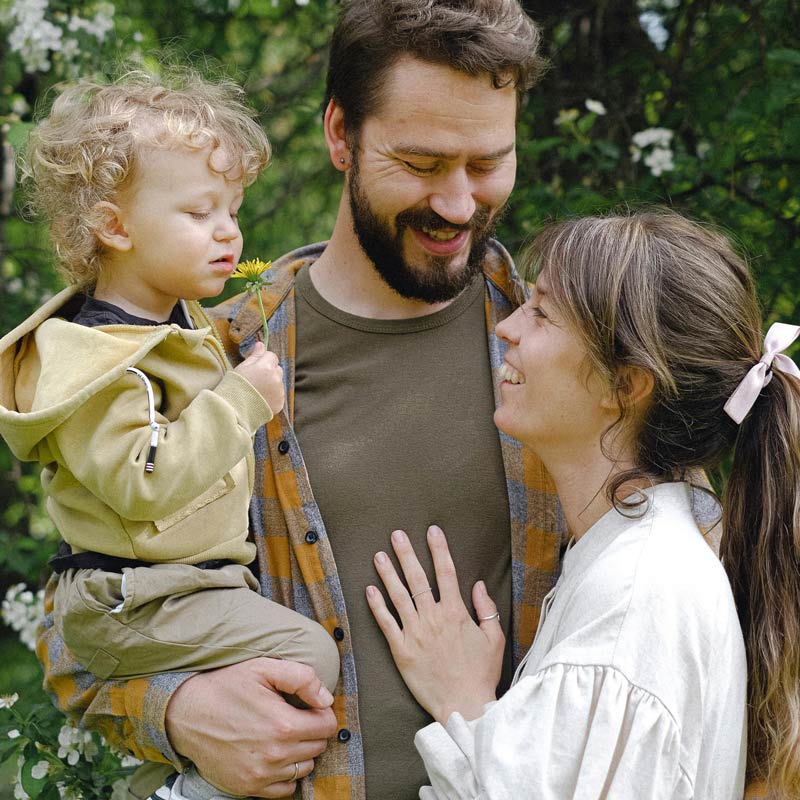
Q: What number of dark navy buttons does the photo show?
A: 4